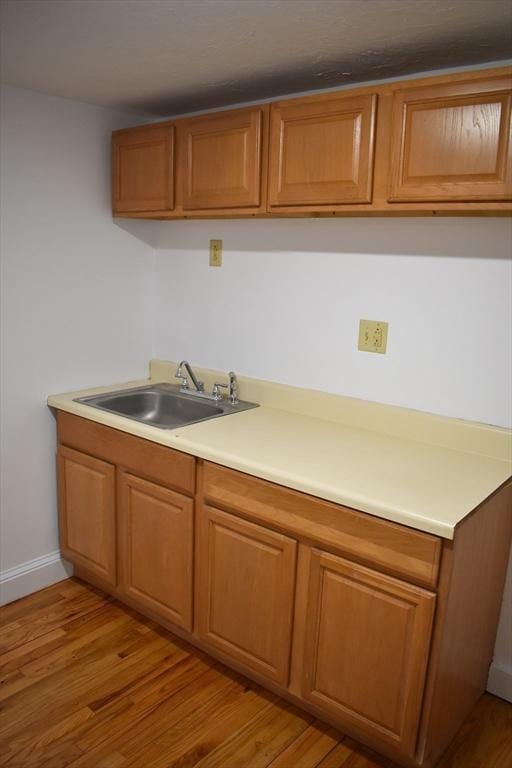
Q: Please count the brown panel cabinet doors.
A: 8